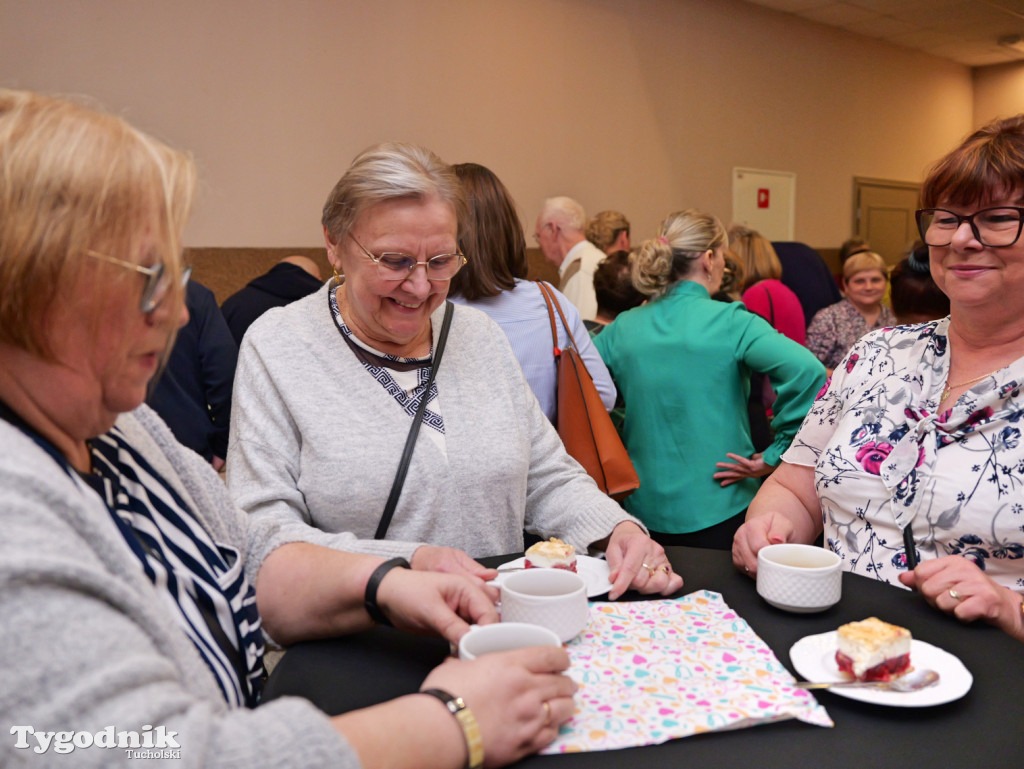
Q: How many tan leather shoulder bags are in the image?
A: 1